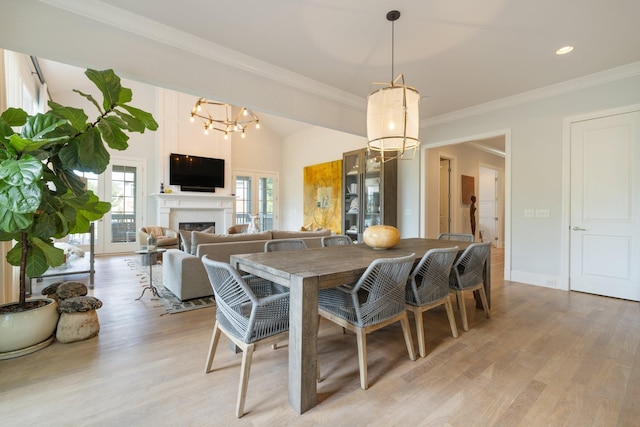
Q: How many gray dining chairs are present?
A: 7